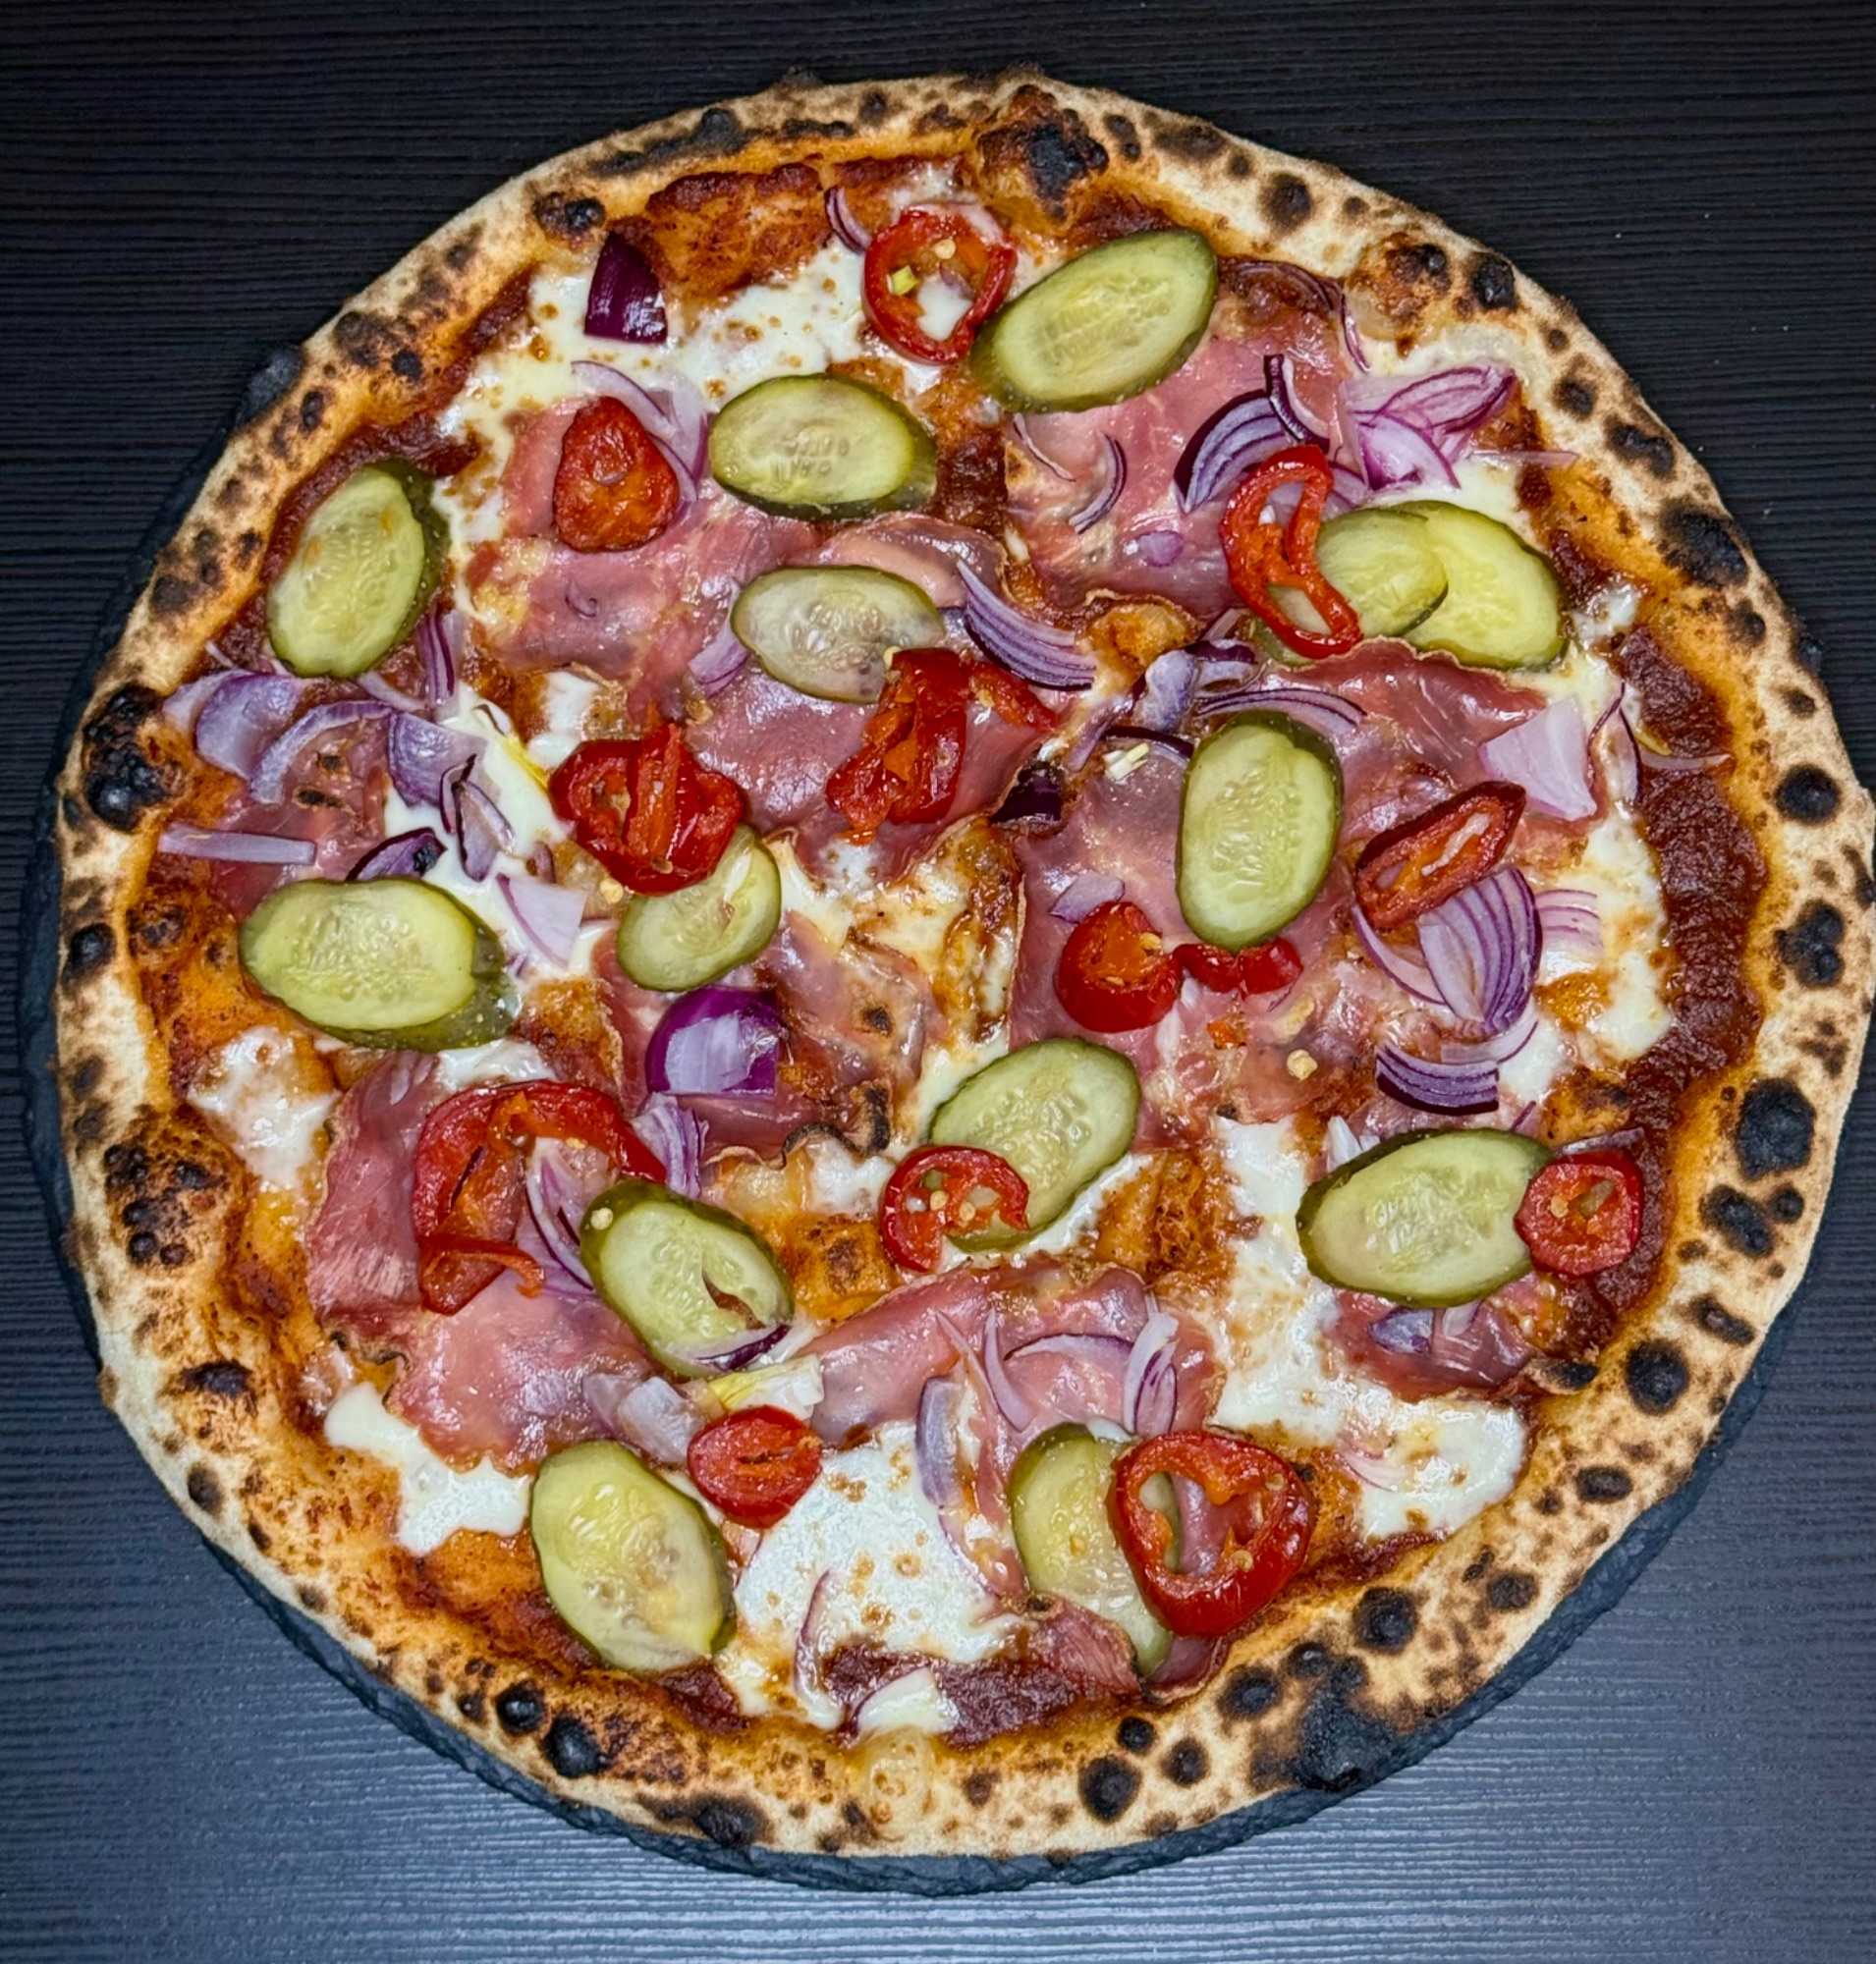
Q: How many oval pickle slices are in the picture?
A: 14